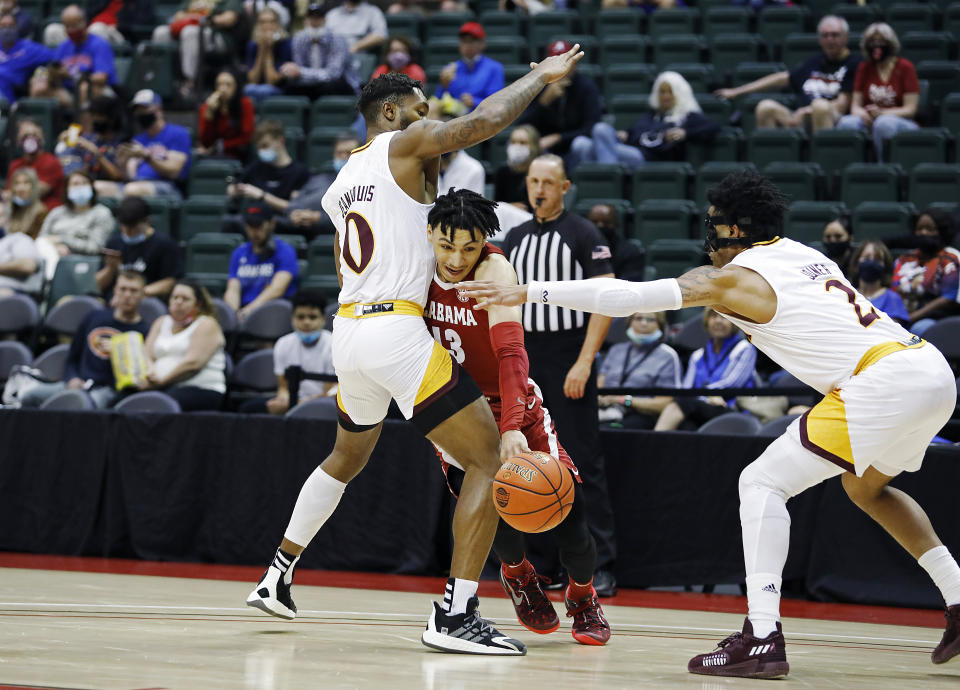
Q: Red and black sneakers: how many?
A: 2